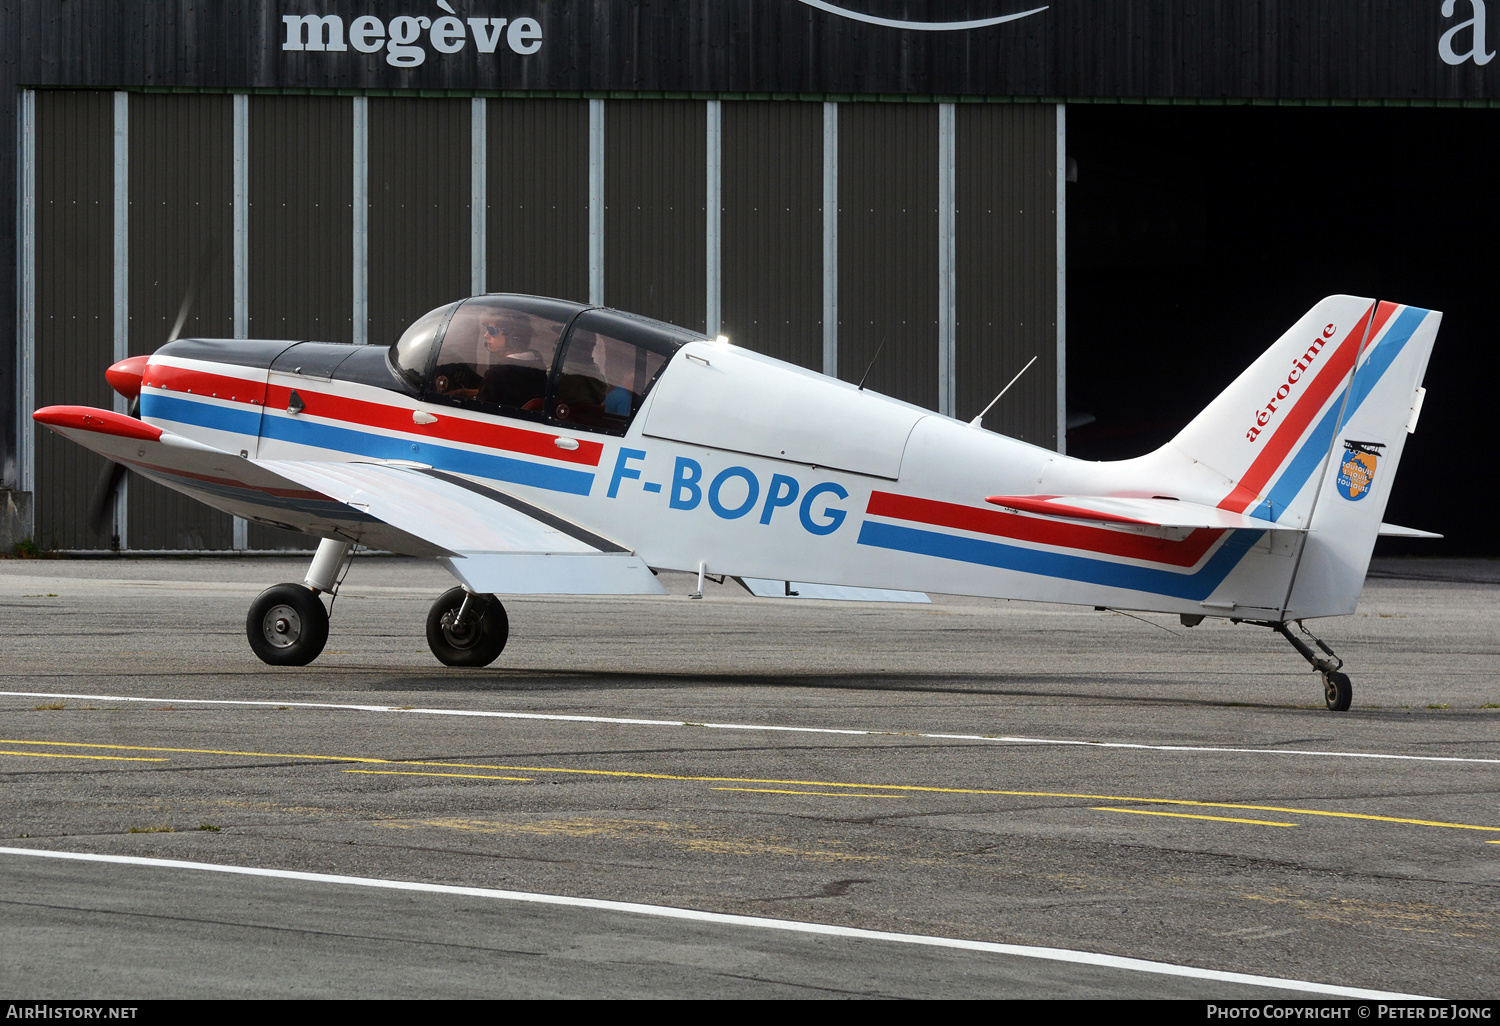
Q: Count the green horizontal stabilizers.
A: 0